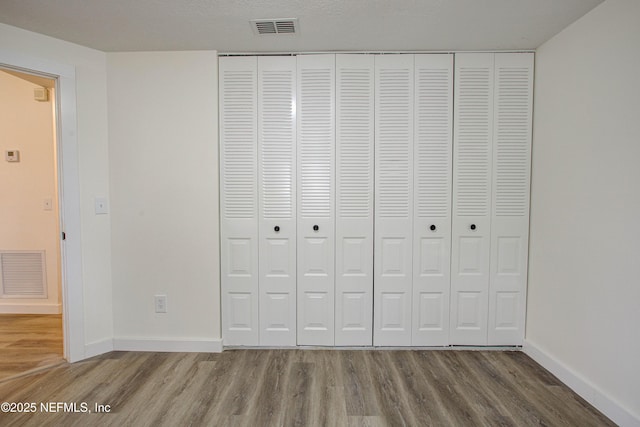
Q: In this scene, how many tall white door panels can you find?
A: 8